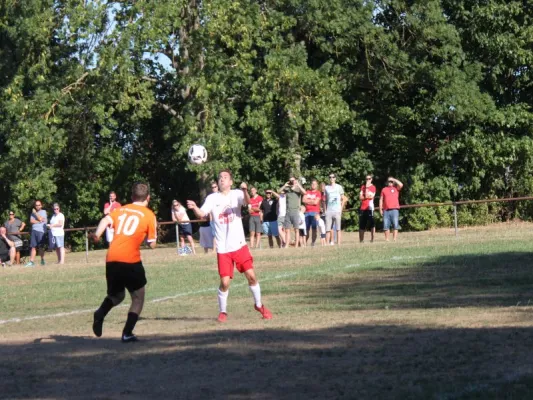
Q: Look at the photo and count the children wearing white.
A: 2